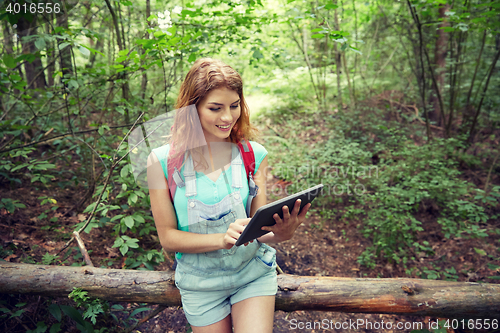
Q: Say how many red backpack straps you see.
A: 2